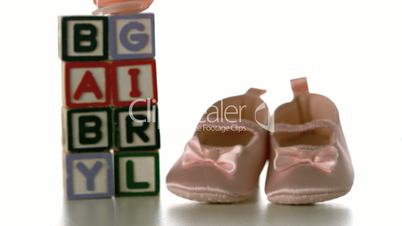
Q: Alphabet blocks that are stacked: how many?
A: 8